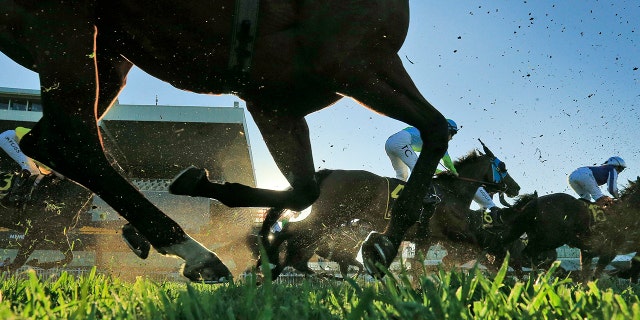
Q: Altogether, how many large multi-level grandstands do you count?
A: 1